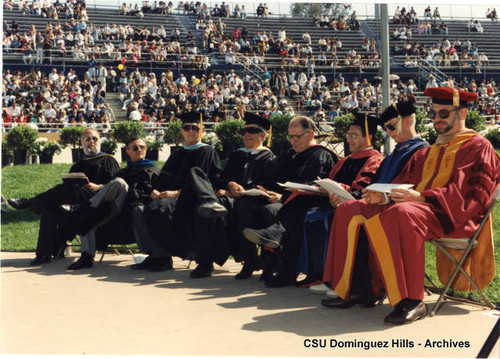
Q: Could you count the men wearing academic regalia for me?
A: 8